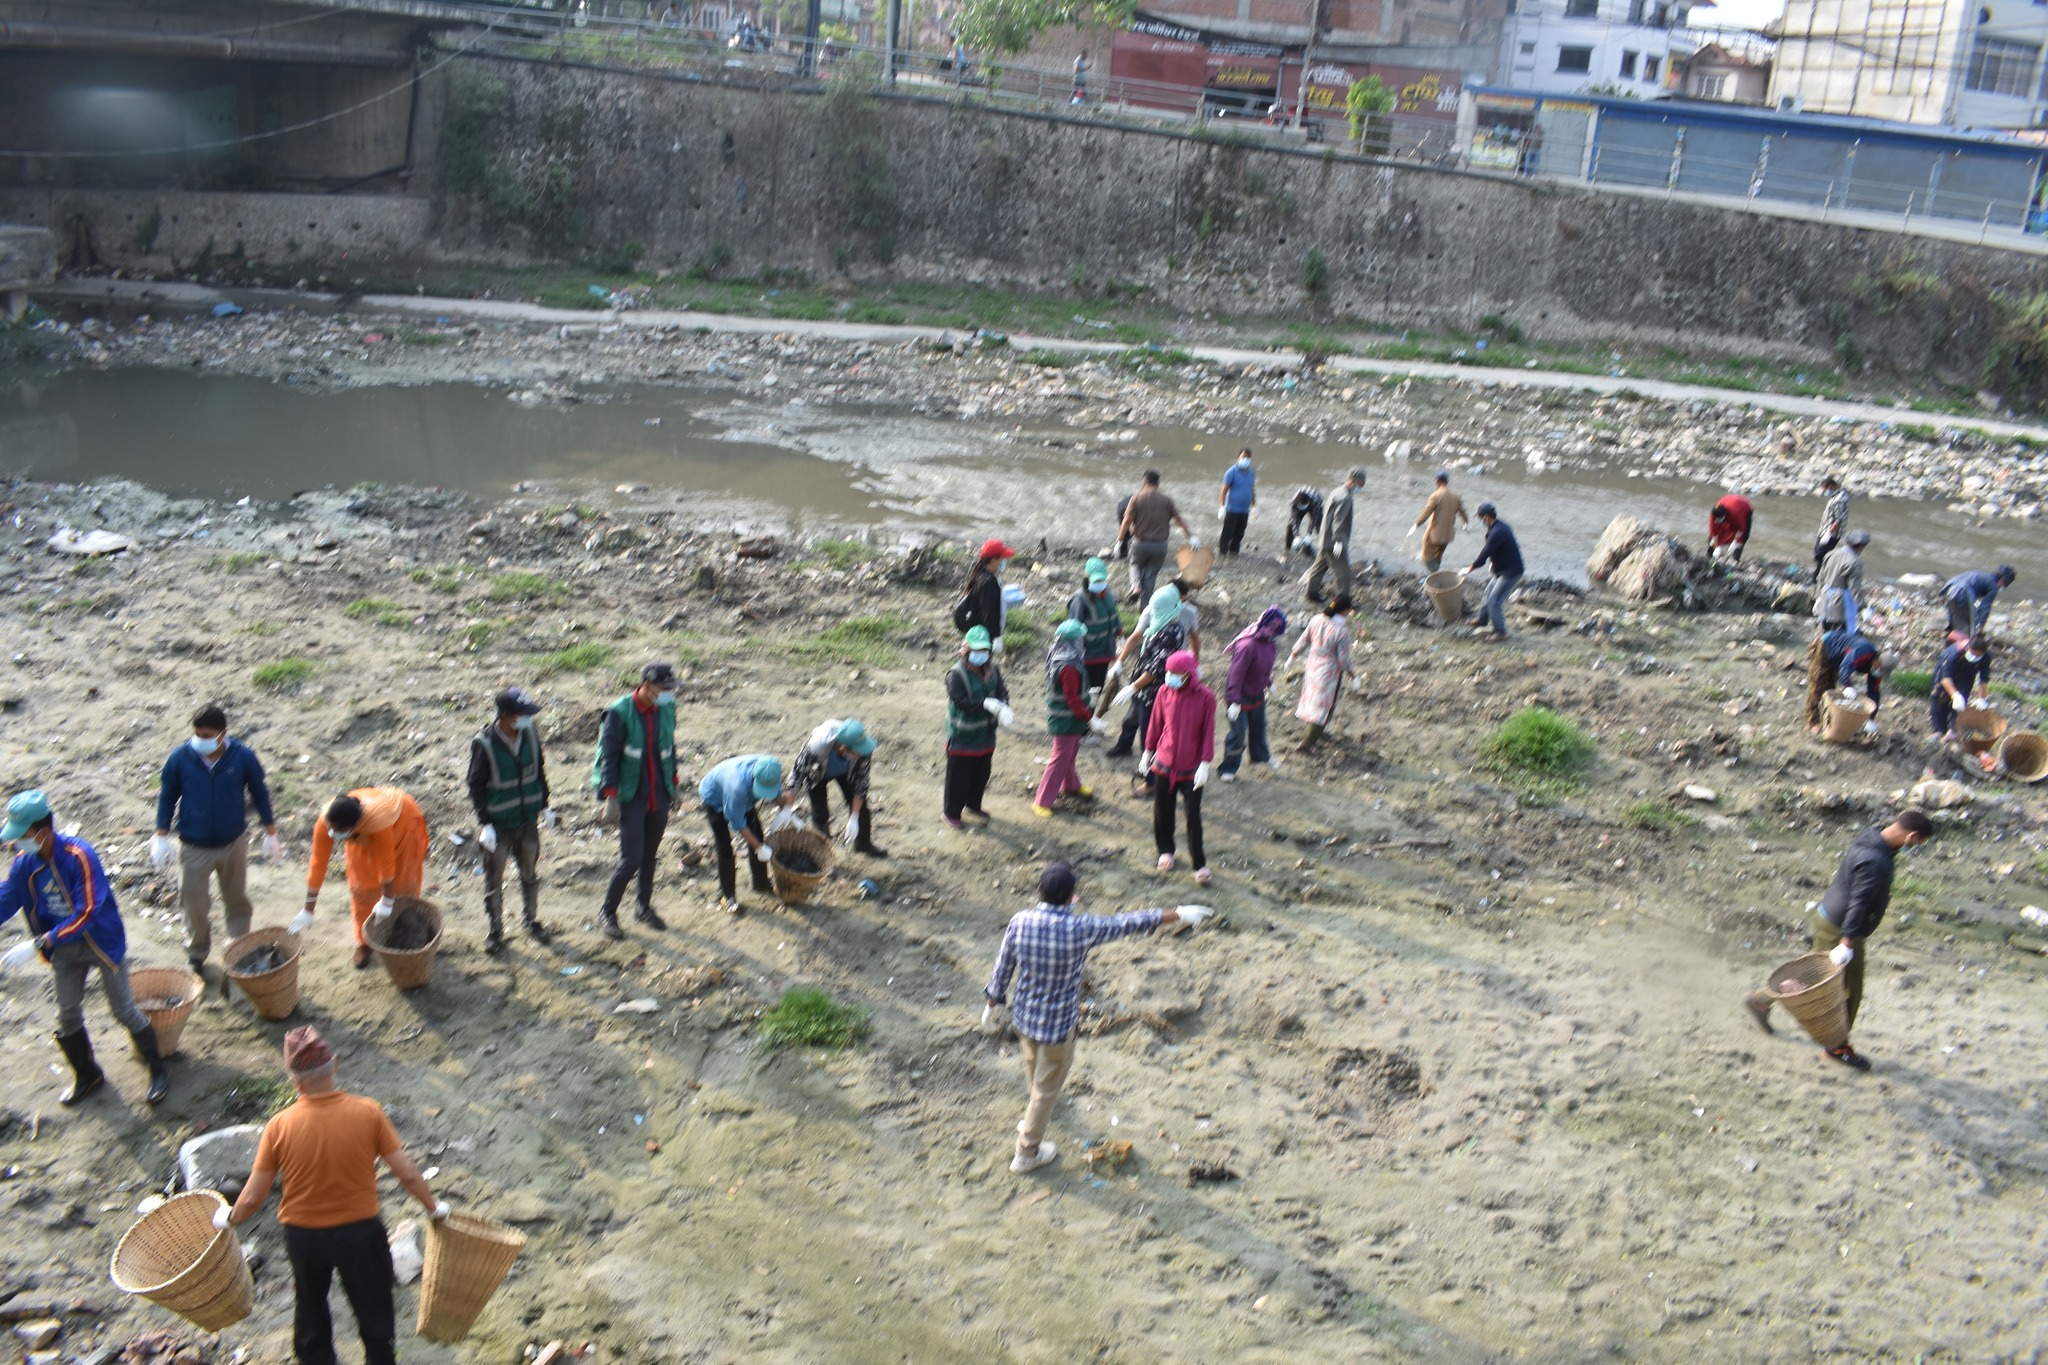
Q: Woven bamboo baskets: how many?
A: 12